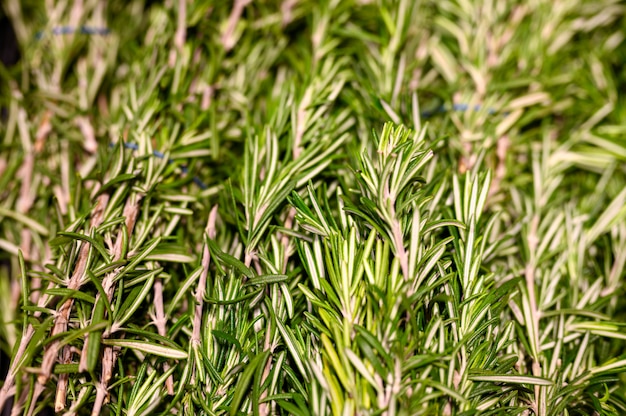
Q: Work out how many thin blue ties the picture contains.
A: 3